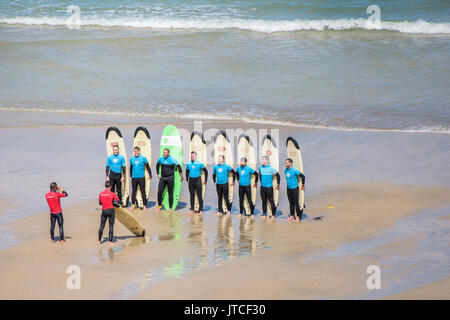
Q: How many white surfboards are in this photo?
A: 7